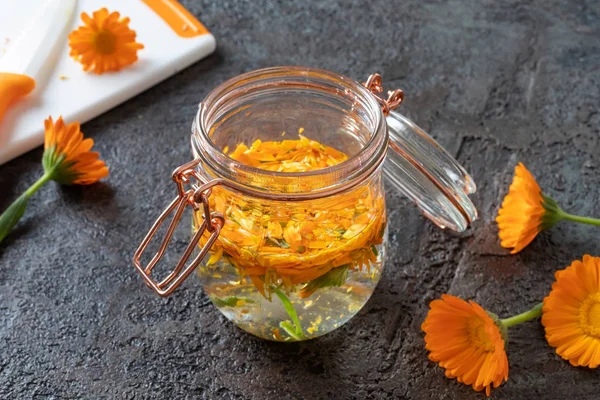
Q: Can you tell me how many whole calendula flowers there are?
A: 5